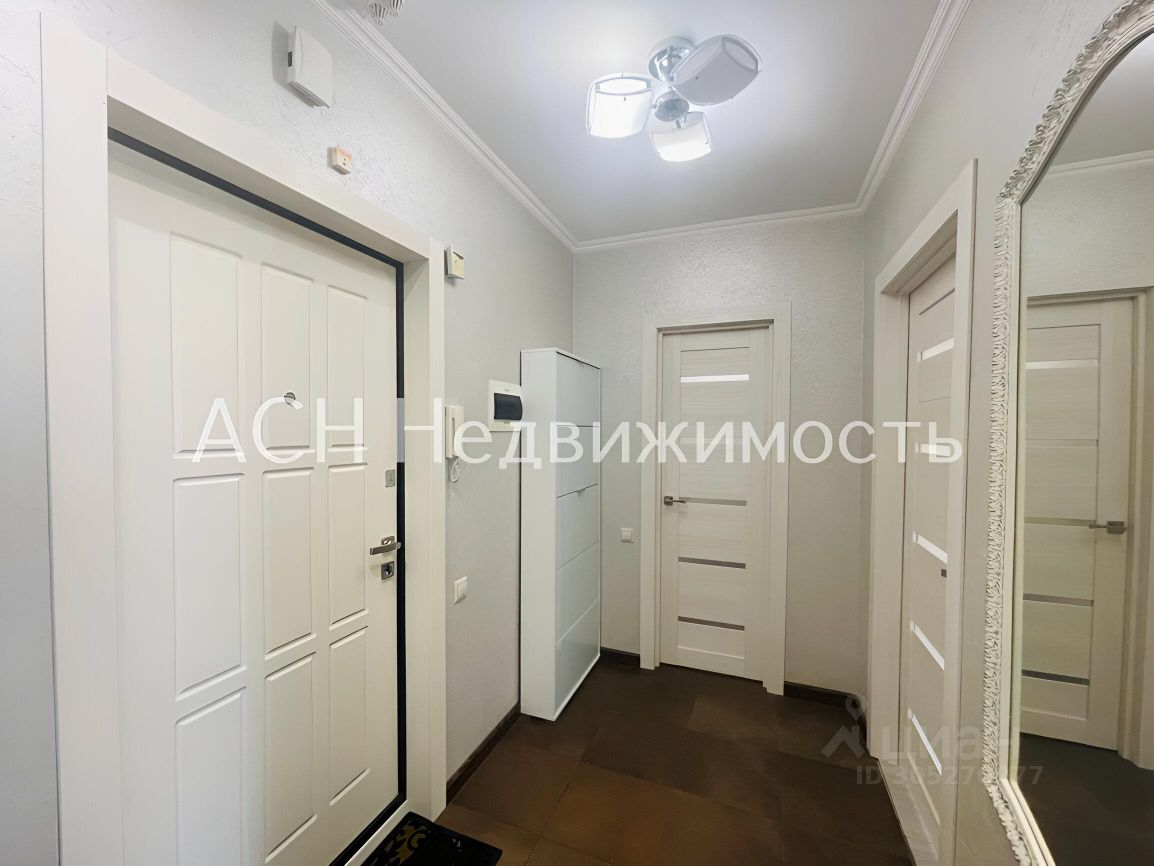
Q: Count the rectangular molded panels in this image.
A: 9